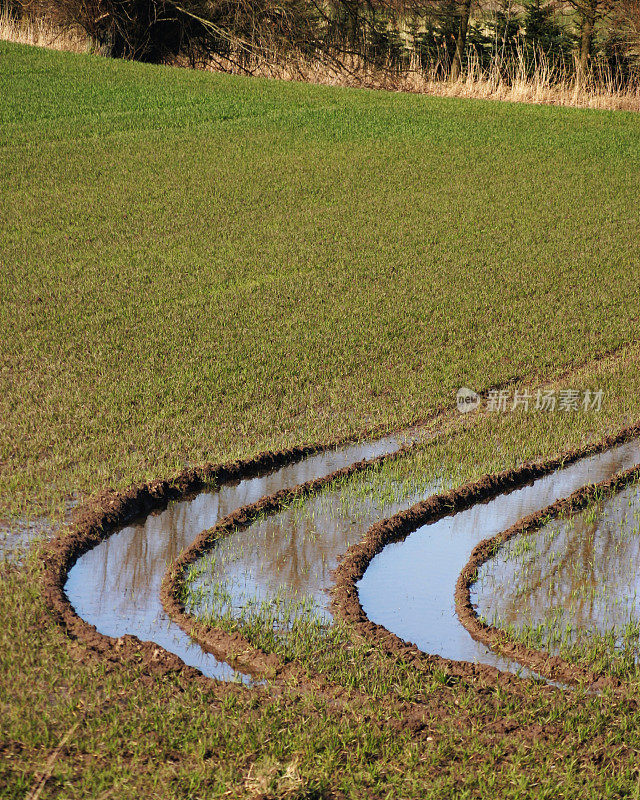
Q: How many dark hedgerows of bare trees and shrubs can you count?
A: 1